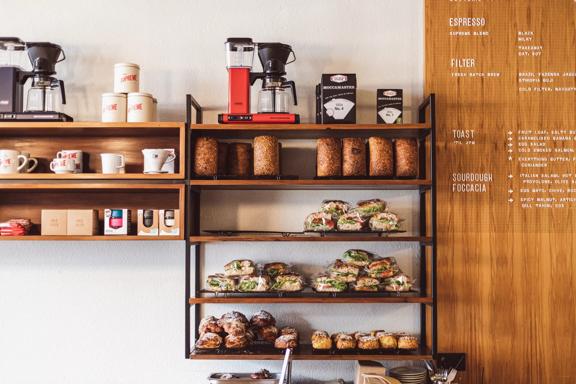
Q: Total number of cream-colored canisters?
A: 3